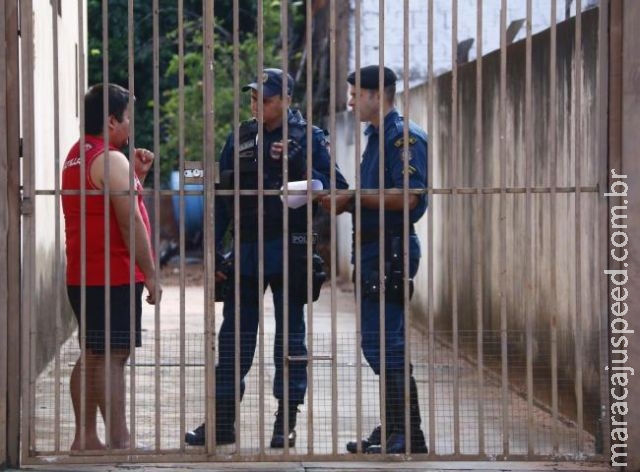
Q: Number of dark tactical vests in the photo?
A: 1